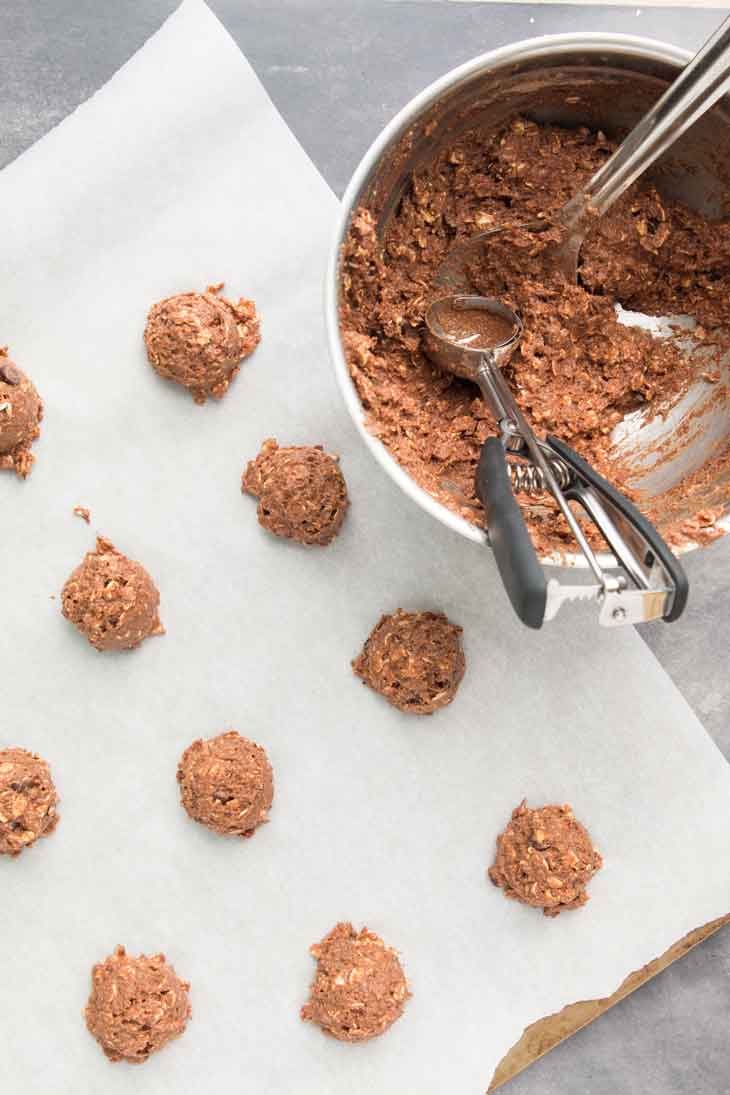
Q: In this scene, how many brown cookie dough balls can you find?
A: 10